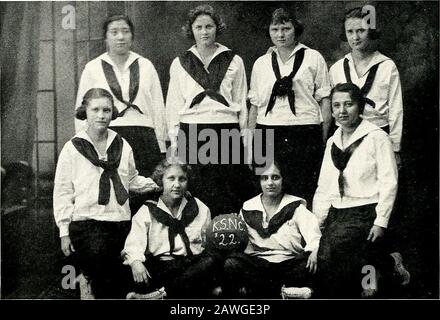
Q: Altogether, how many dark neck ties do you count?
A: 8